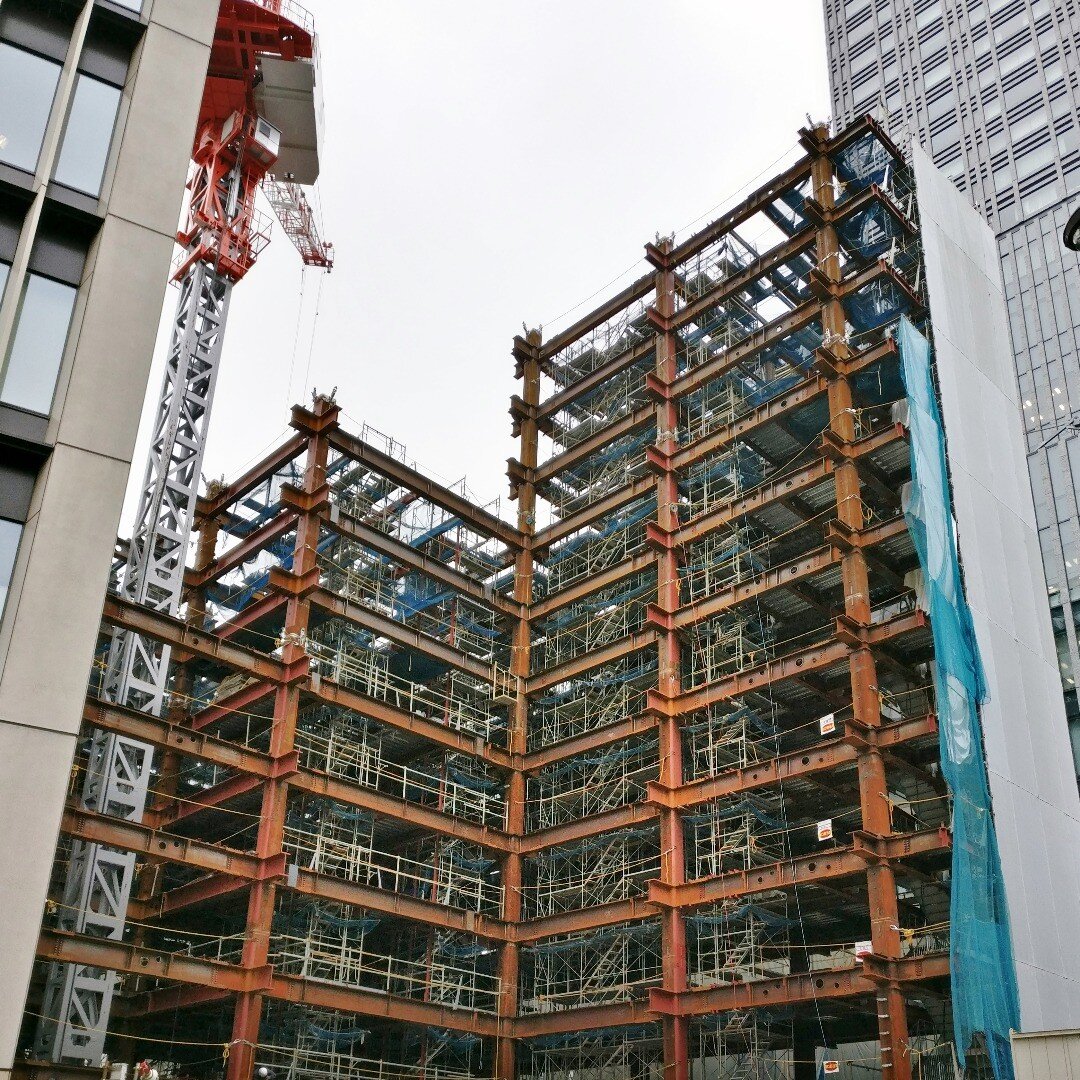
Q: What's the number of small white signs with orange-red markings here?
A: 4